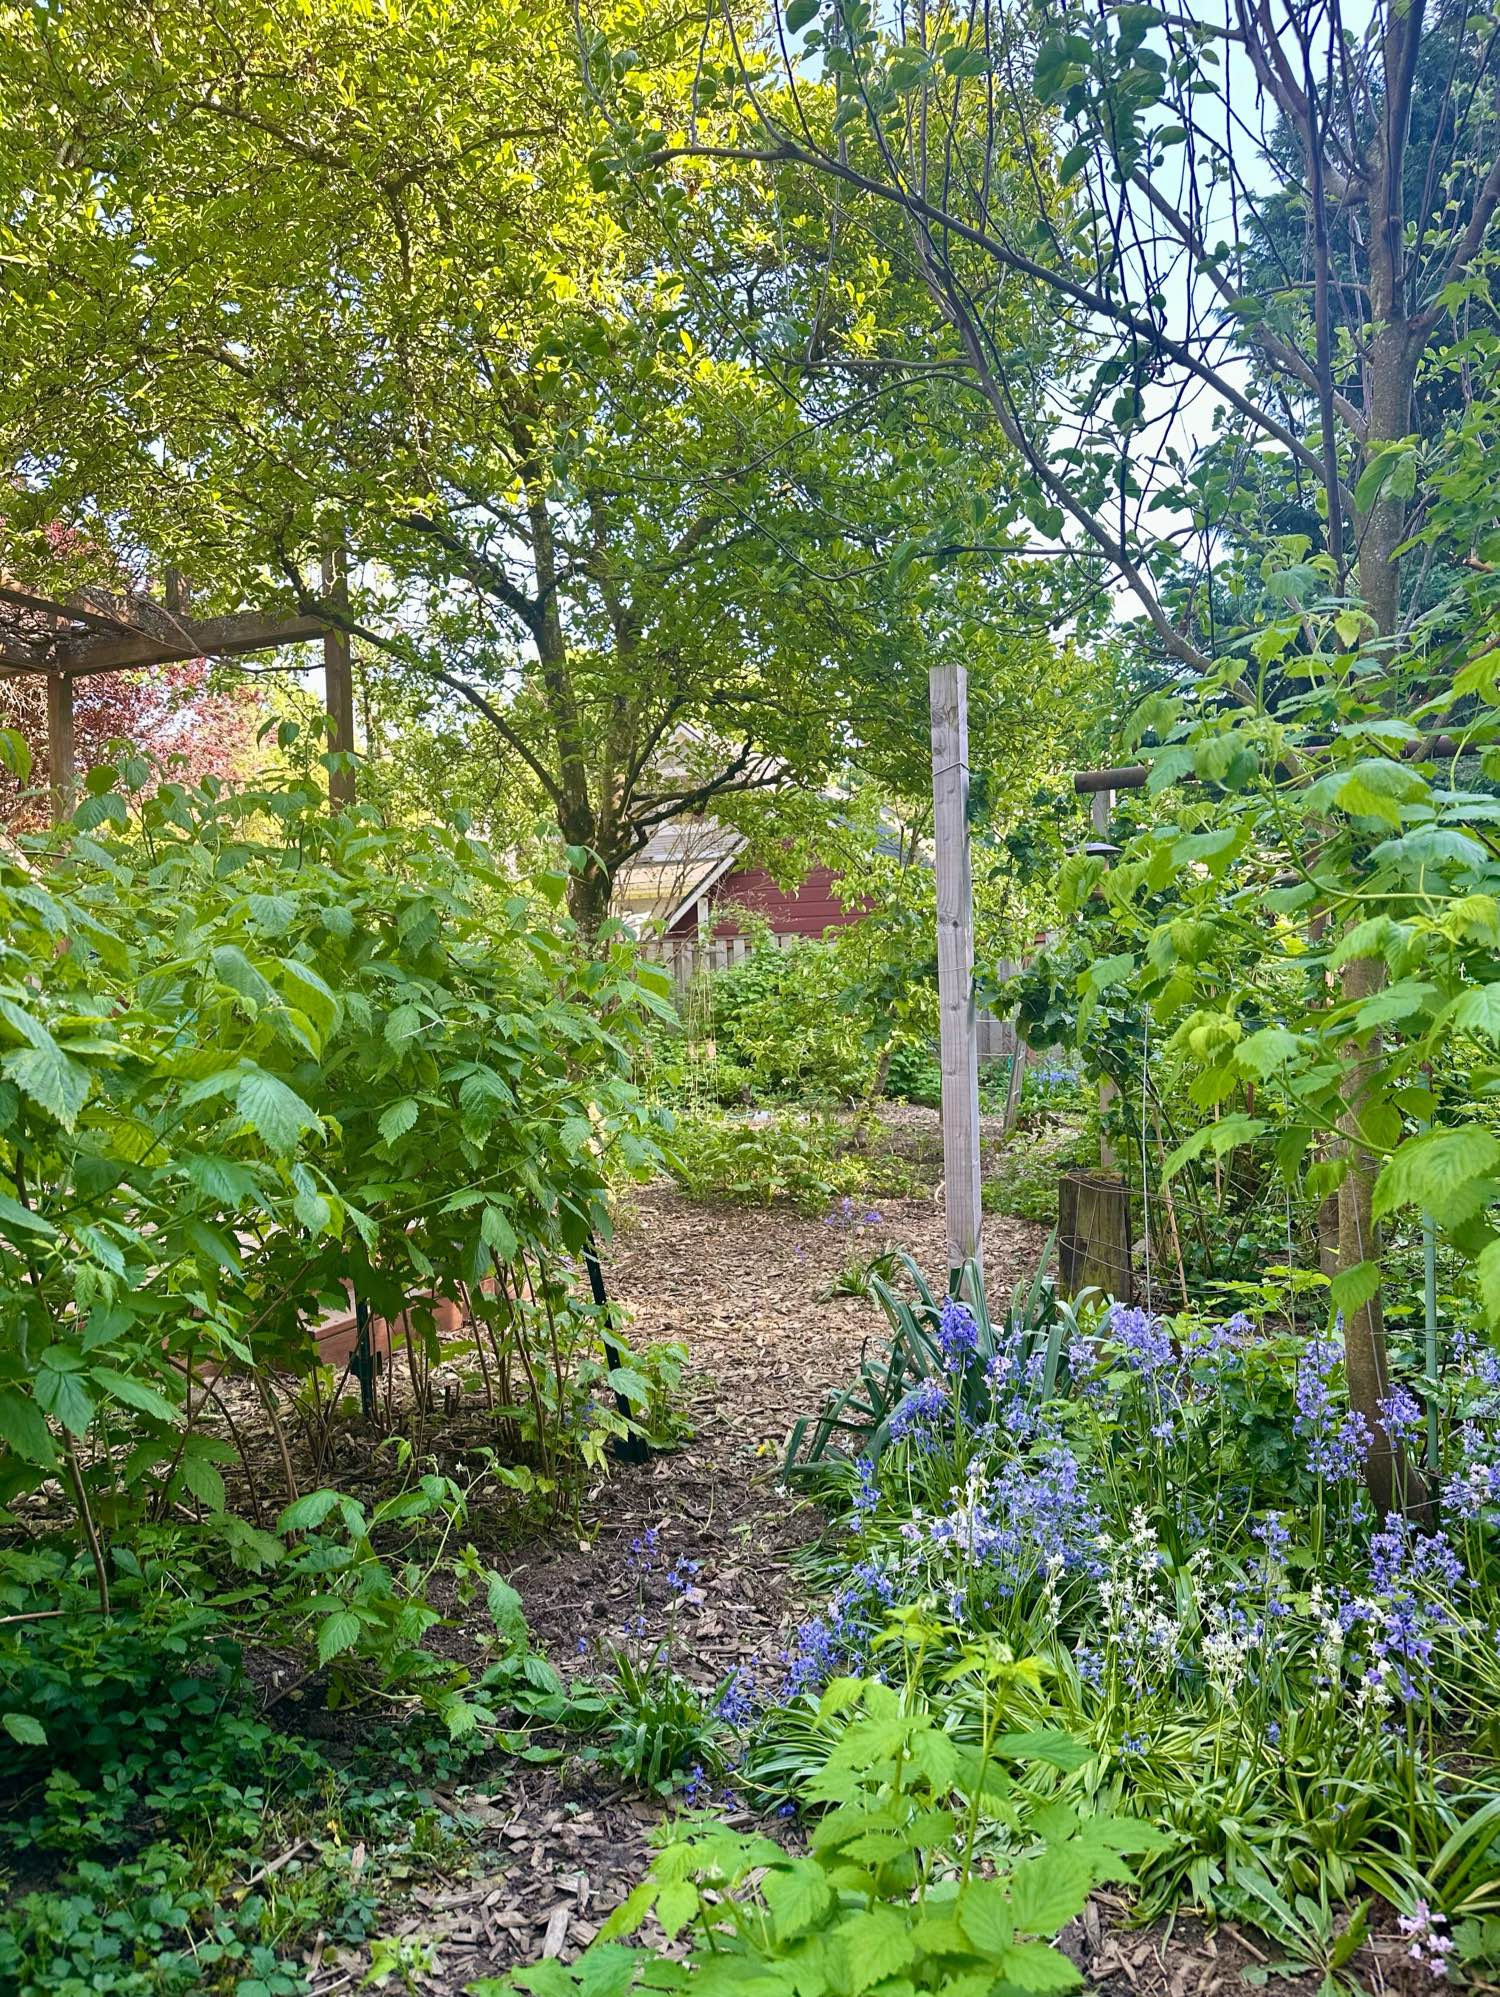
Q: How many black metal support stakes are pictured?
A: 2